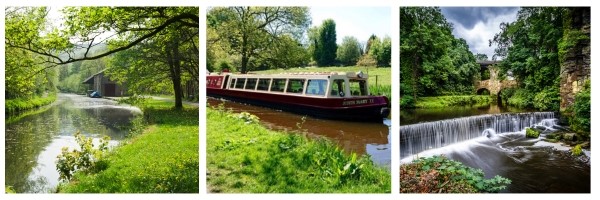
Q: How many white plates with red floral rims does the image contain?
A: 0